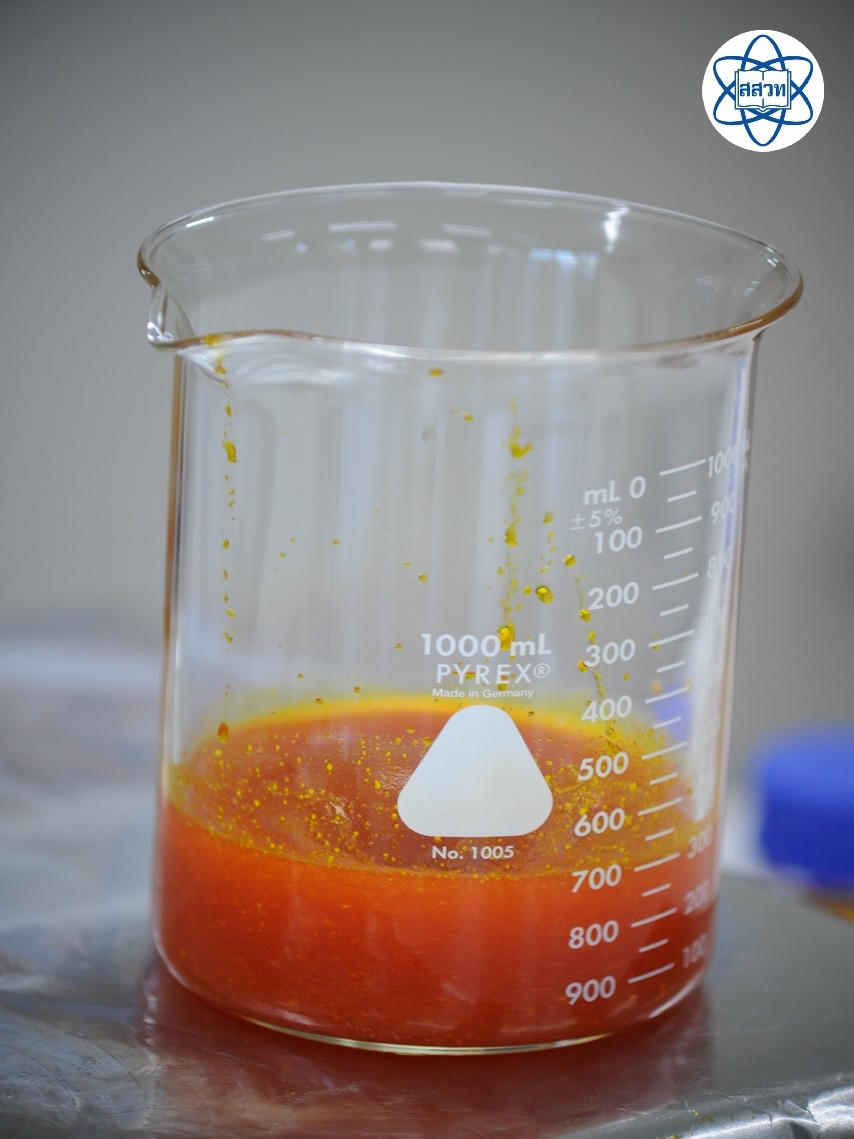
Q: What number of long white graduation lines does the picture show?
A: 10